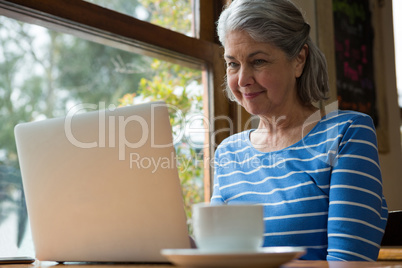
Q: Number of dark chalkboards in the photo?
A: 1